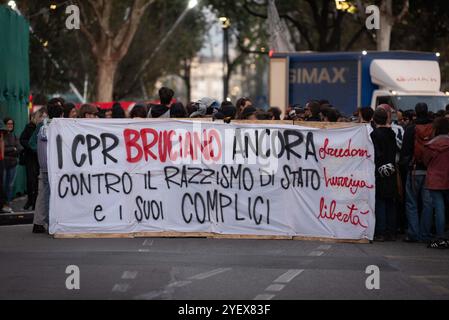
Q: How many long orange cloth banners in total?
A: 0